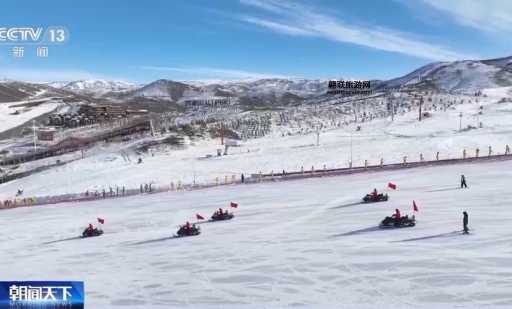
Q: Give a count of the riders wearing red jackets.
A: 5